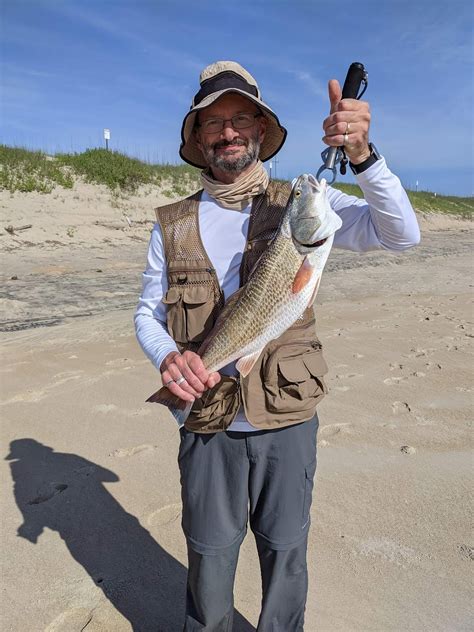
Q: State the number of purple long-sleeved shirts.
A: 0